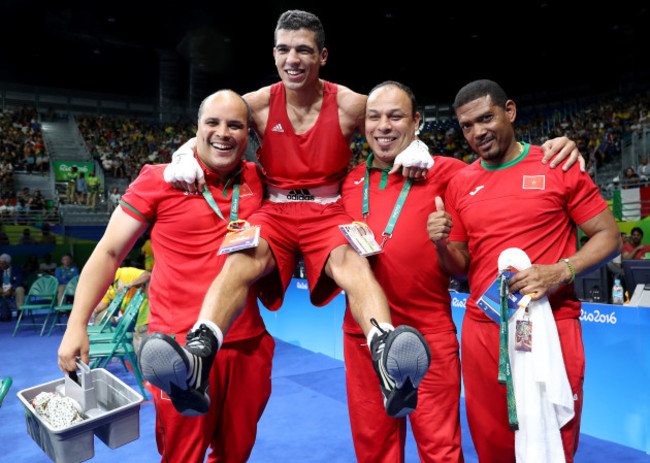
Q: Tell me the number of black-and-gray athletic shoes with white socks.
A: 2